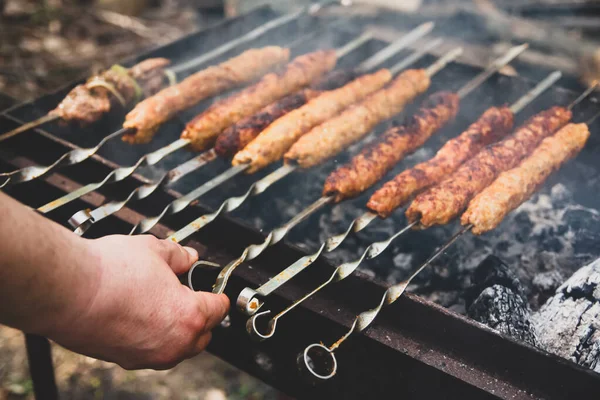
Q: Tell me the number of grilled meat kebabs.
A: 10